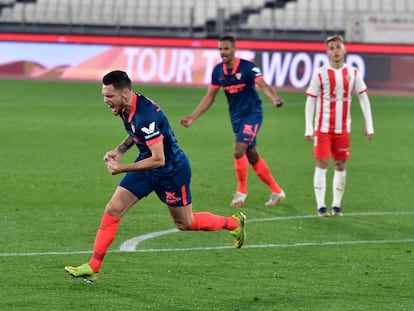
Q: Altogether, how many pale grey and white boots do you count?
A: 2